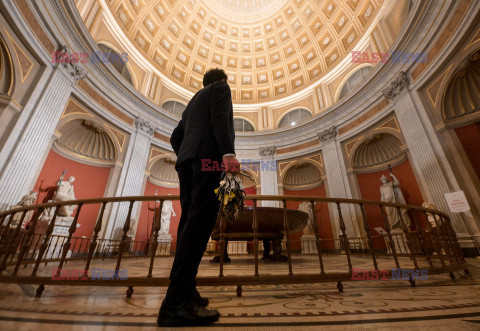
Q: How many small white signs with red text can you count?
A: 1